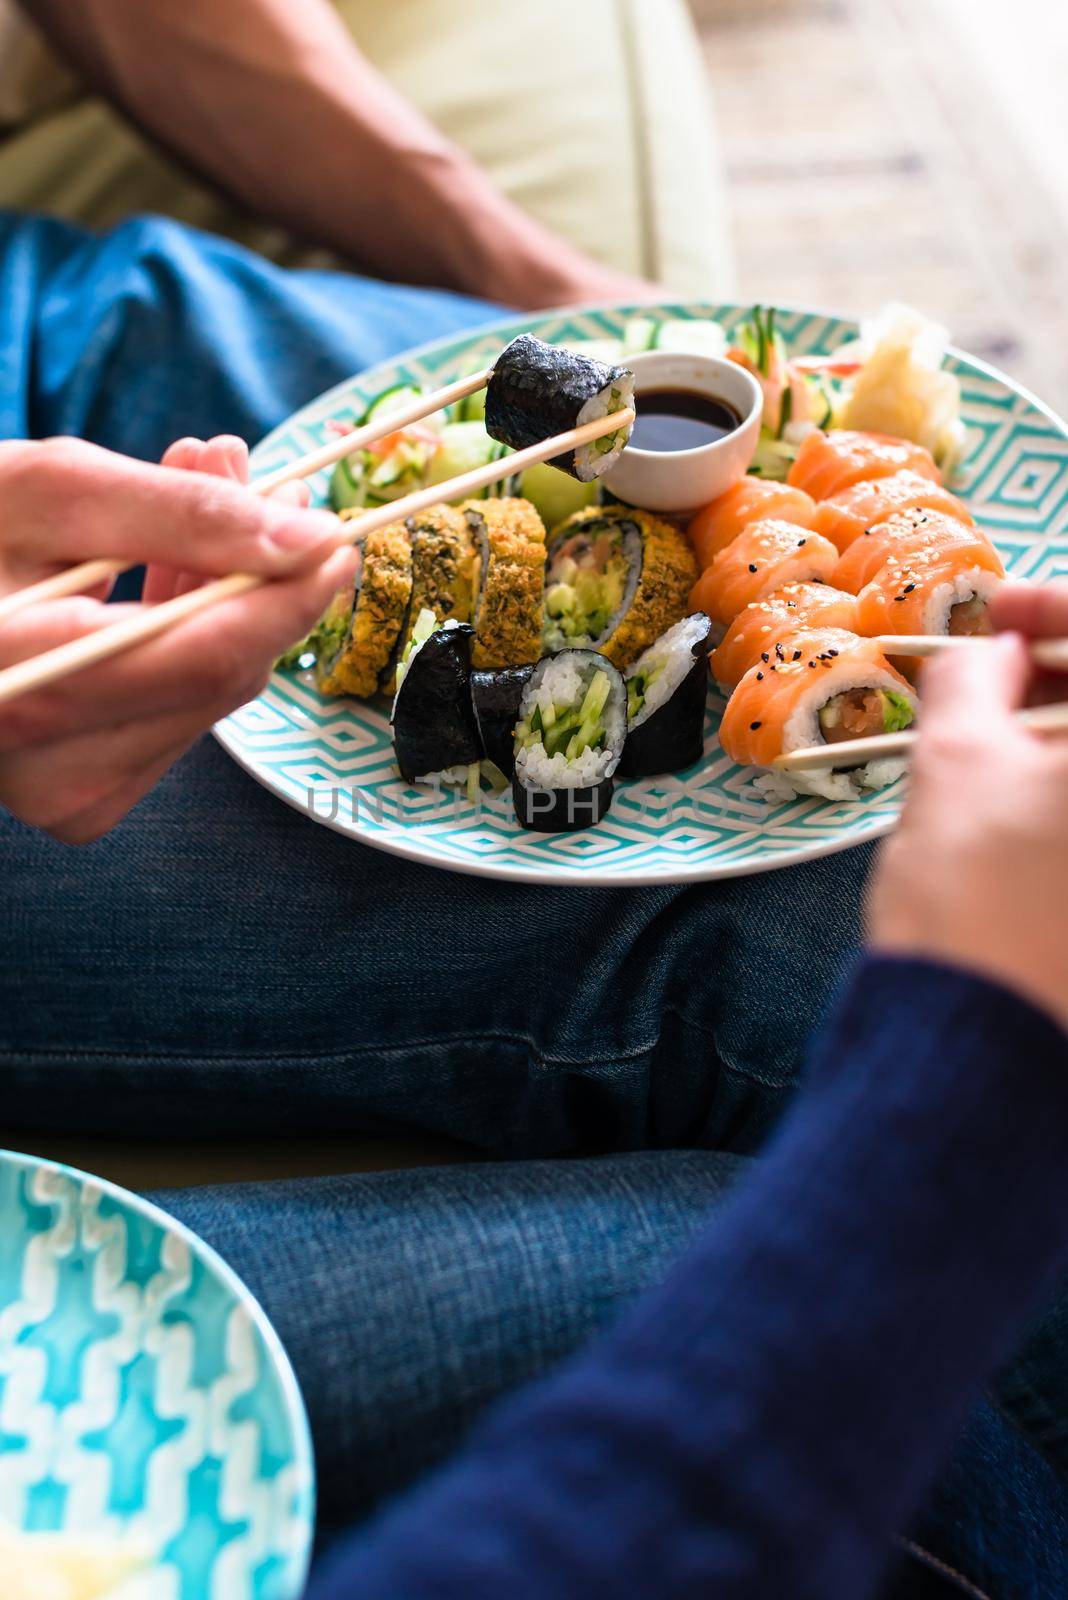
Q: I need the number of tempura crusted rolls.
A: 4